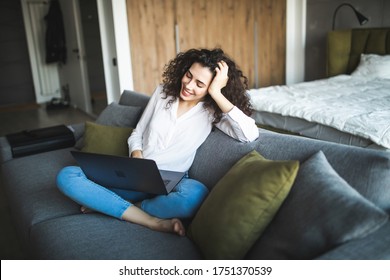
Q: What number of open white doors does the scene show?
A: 1